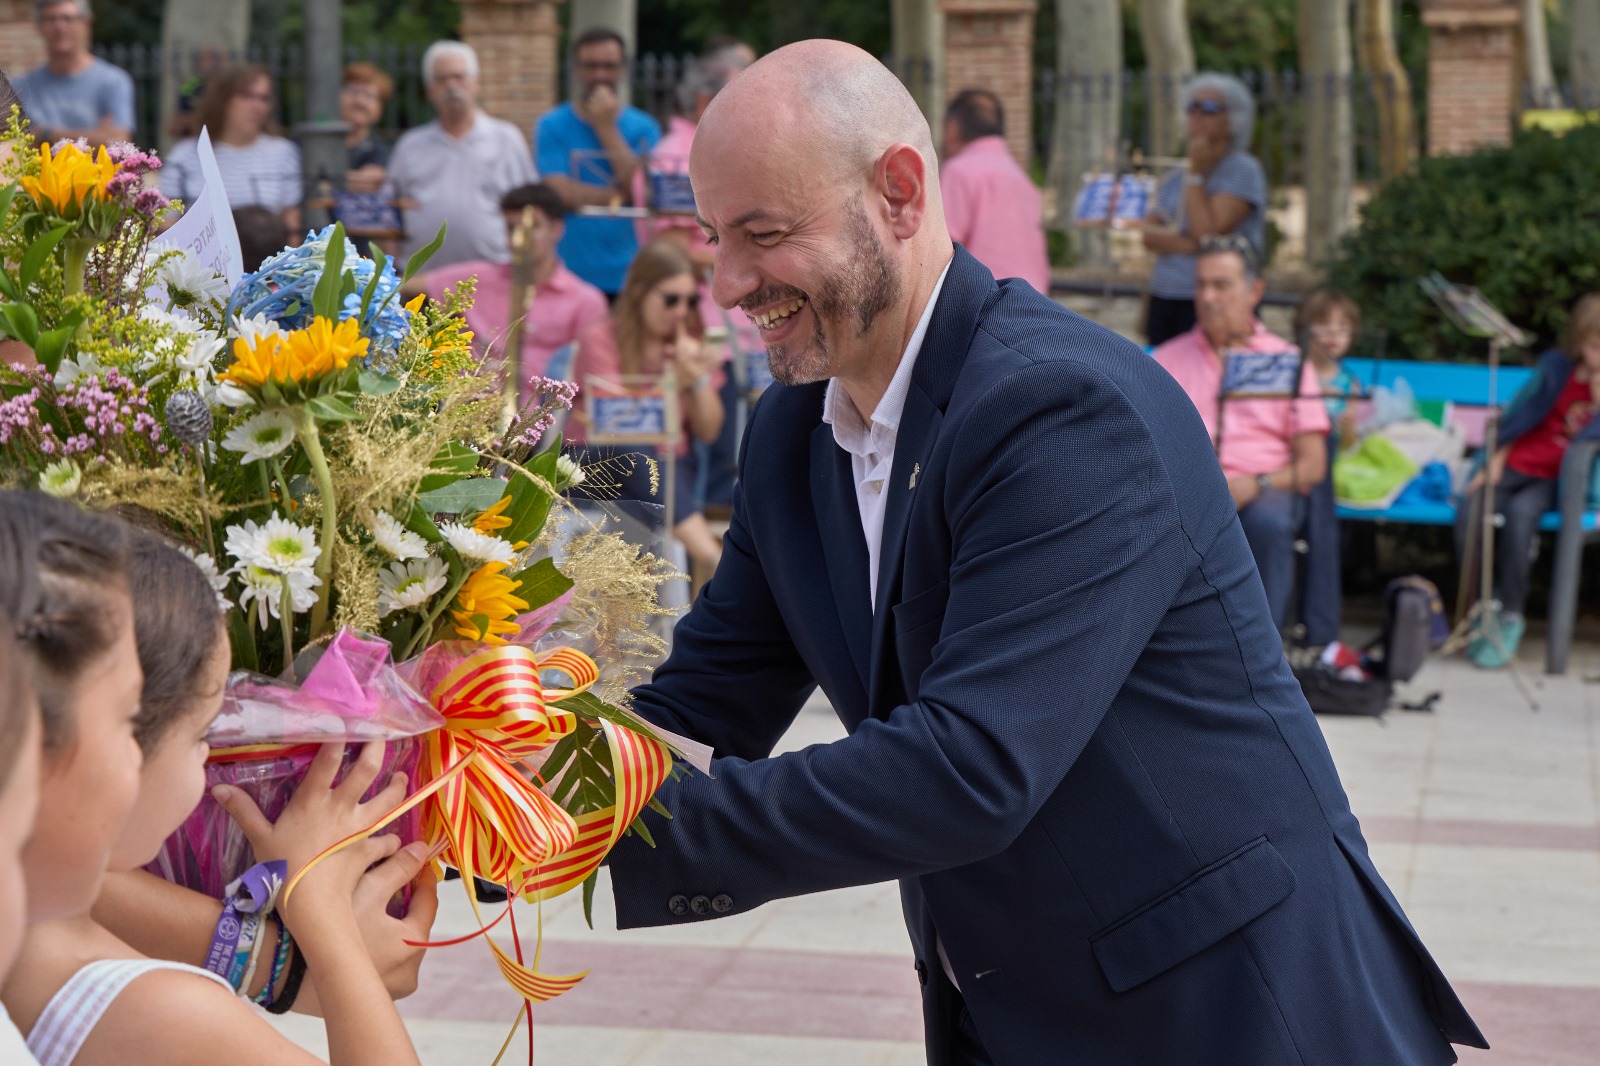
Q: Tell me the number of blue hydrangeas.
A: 1